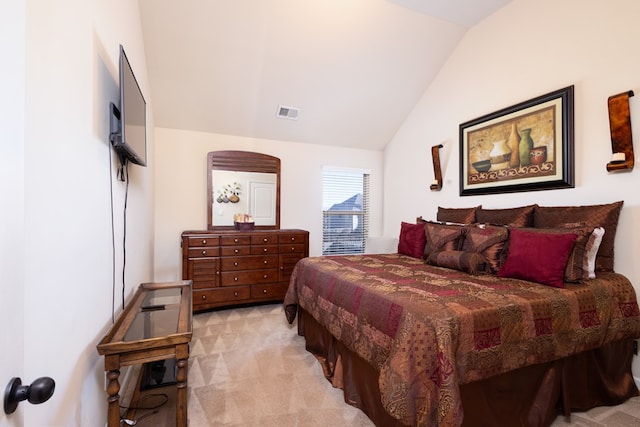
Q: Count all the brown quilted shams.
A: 3